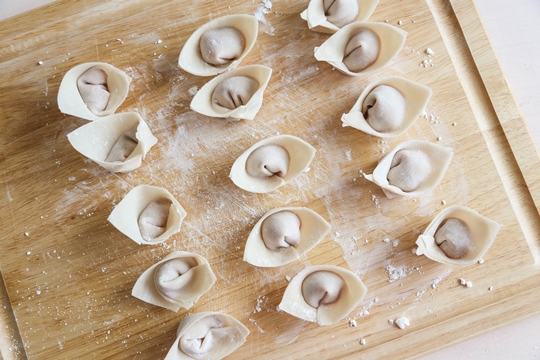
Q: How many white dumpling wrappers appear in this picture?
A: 15